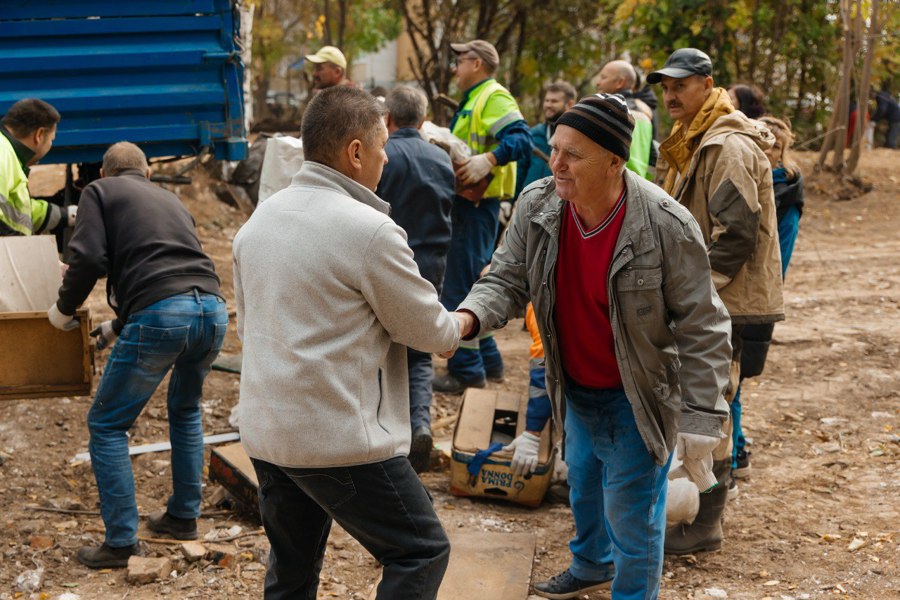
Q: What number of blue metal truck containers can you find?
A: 1